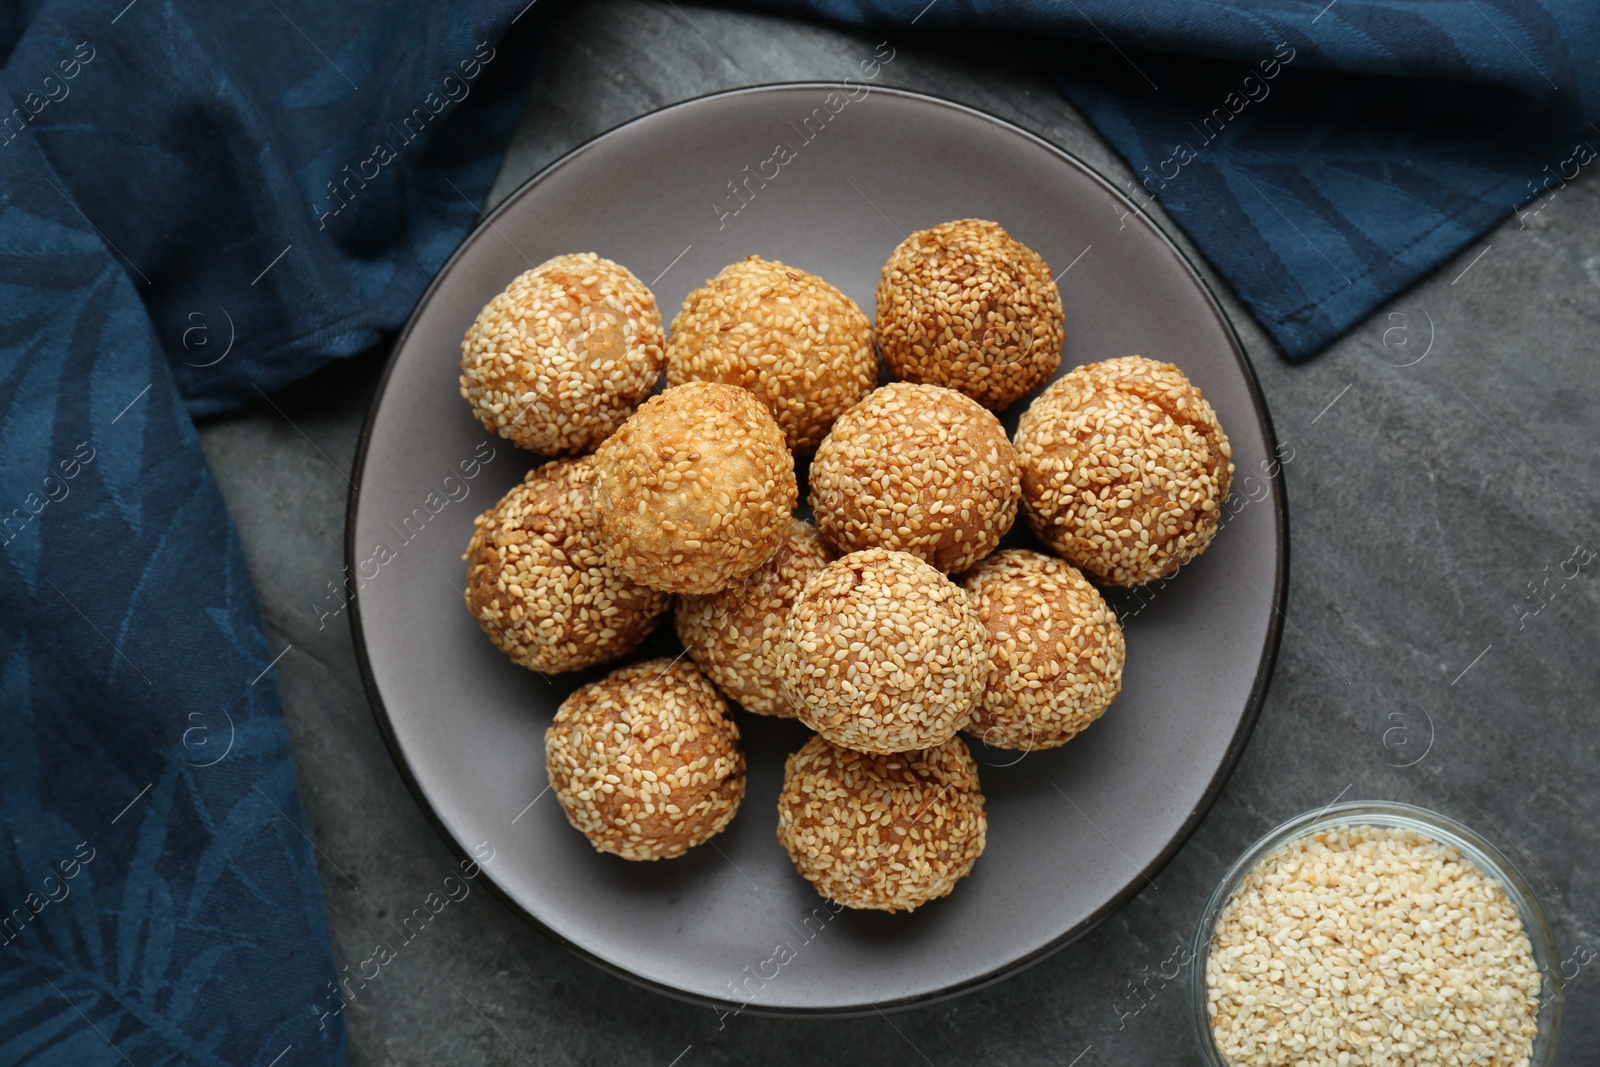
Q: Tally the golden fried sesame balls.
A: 12